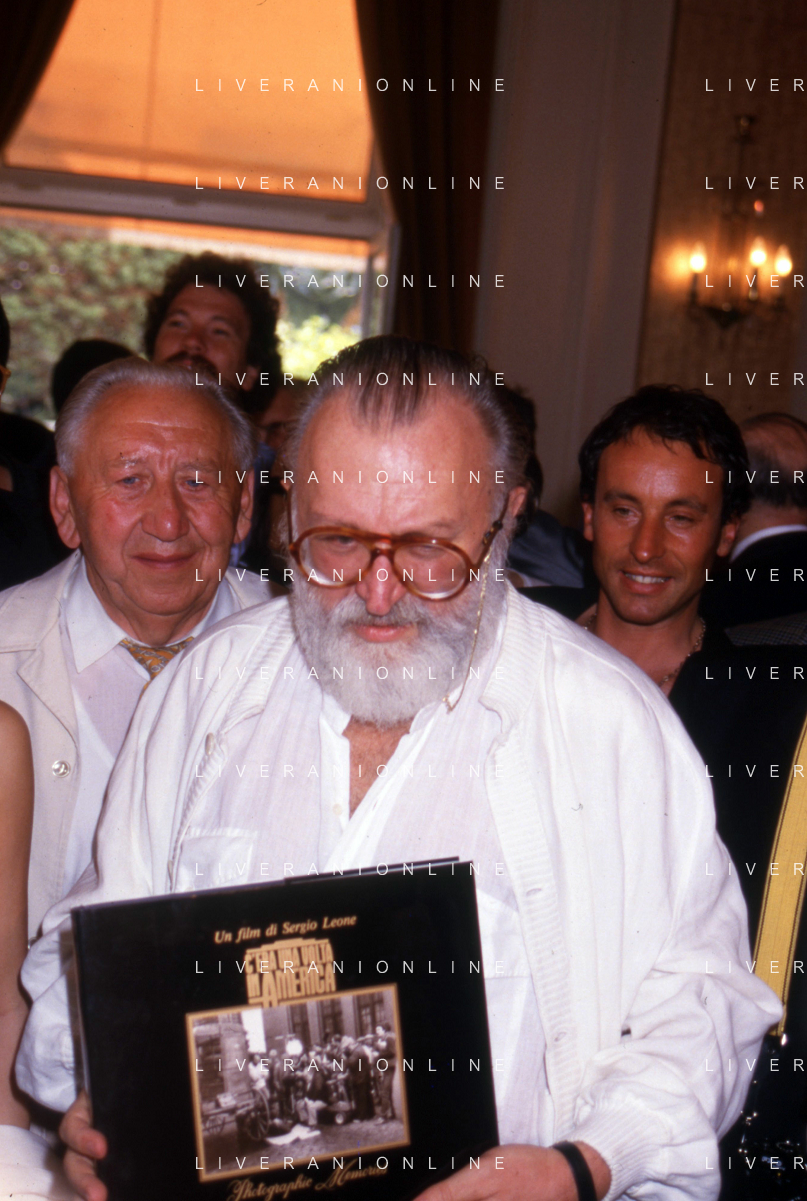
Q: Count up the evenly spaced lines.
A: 12